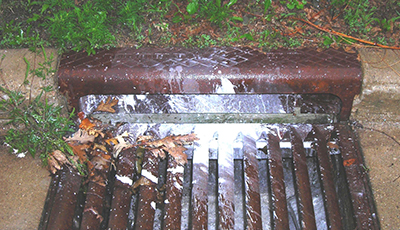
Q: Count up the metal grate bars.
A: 12